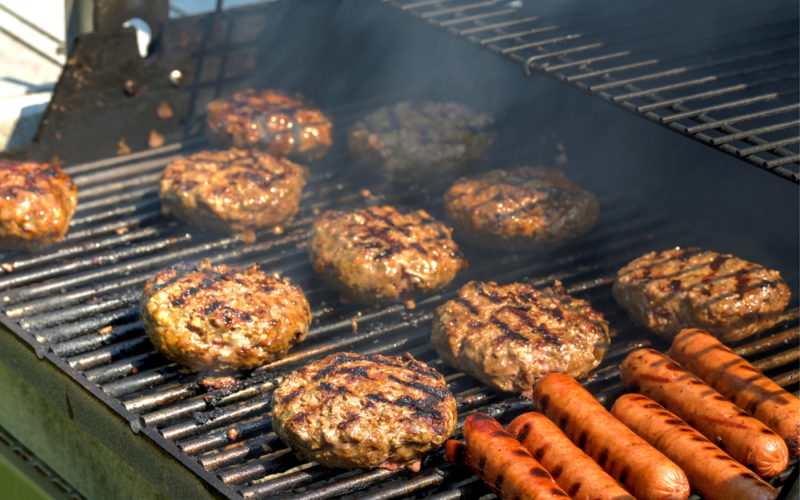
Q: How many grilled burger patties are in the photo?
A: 10